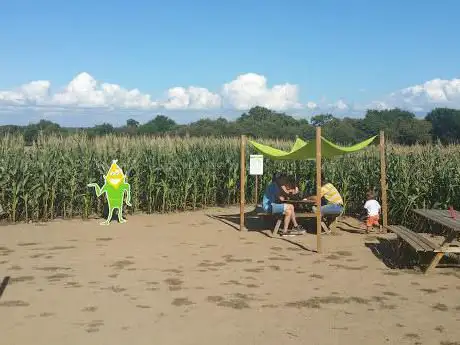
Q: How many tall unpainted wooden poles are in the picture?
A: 3